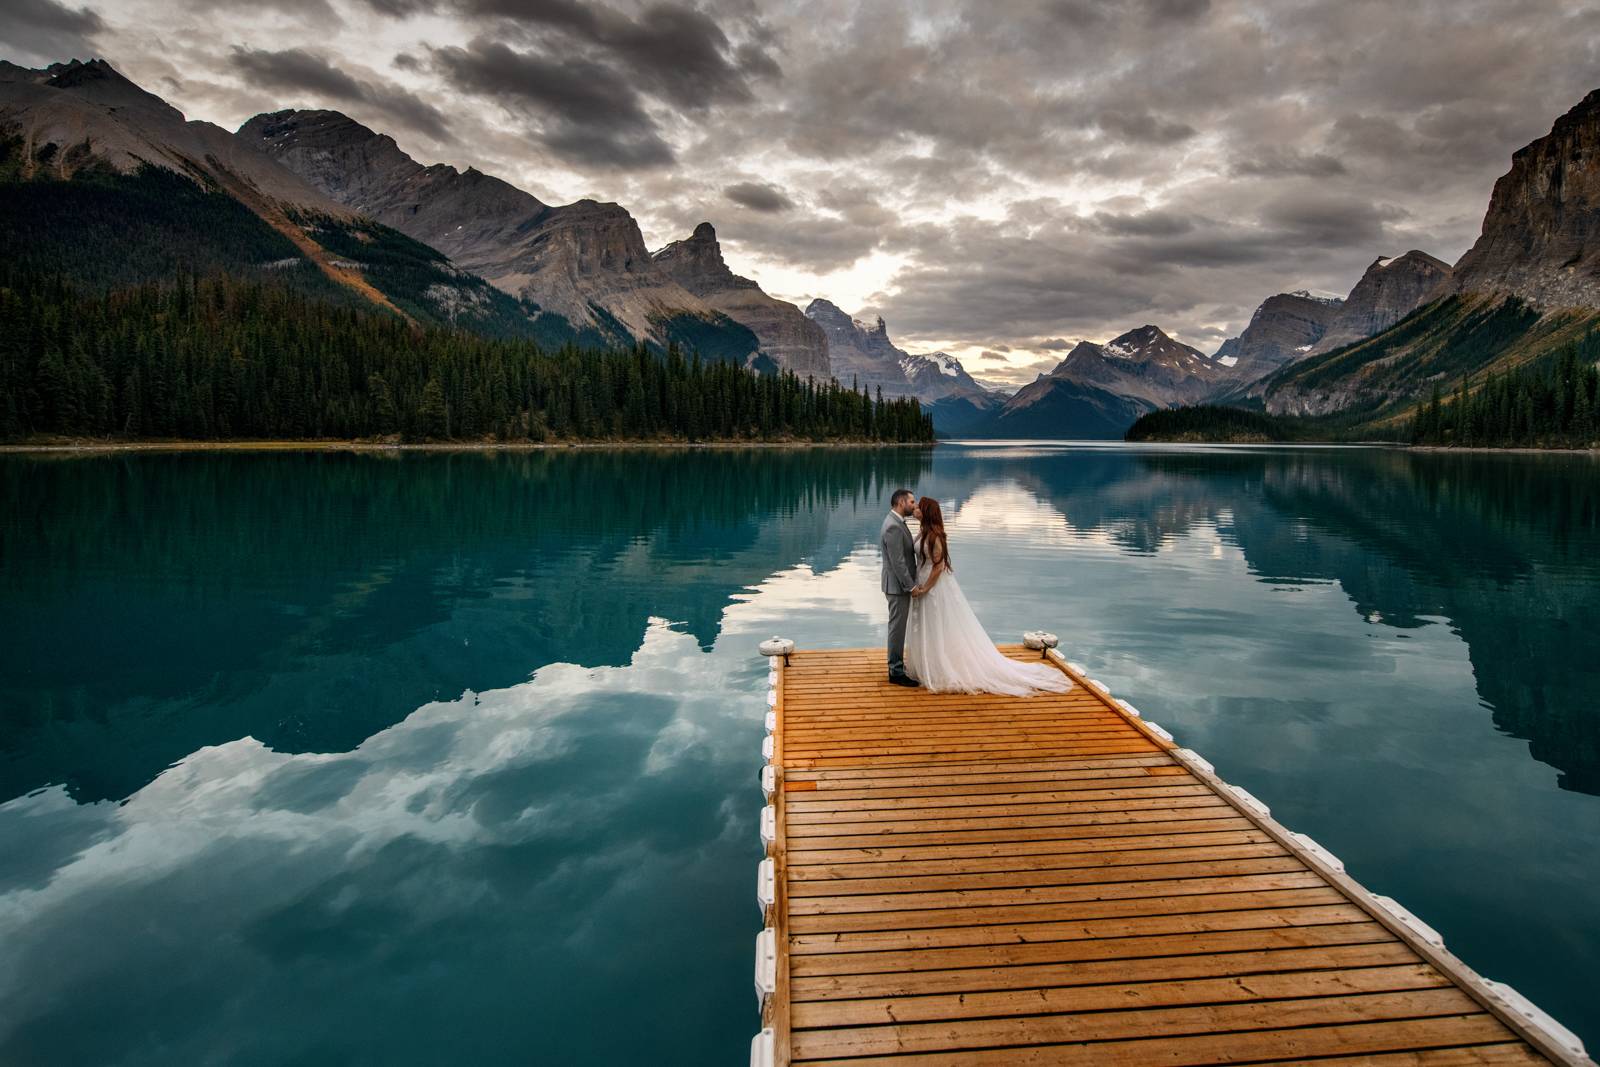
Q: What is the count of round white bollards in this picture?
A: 2